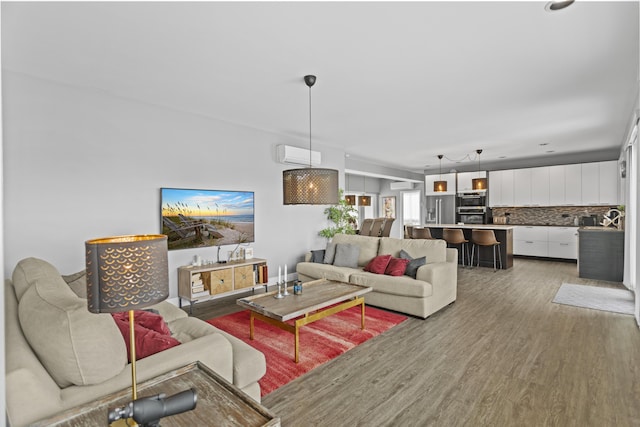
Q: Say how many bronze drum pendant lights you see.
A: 5